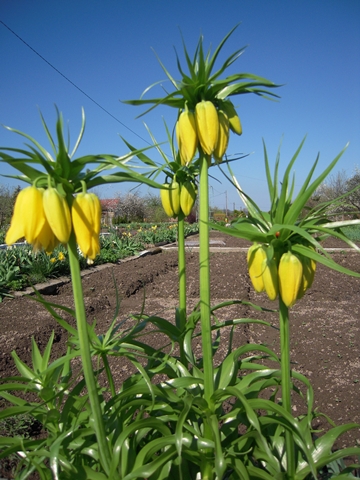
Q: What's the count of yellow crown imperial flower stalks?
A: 4